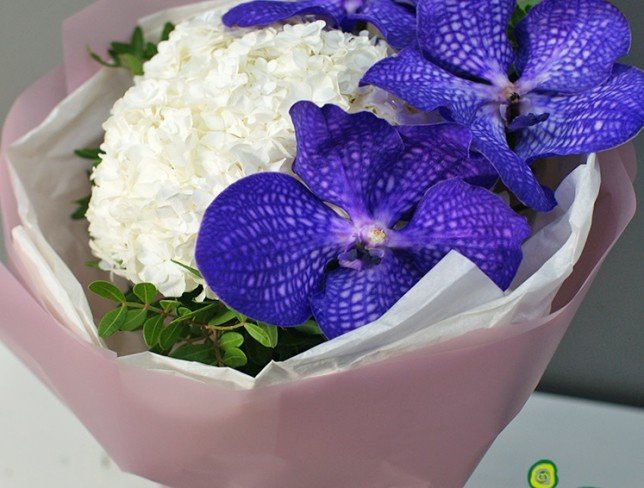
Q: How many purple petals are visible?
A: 12